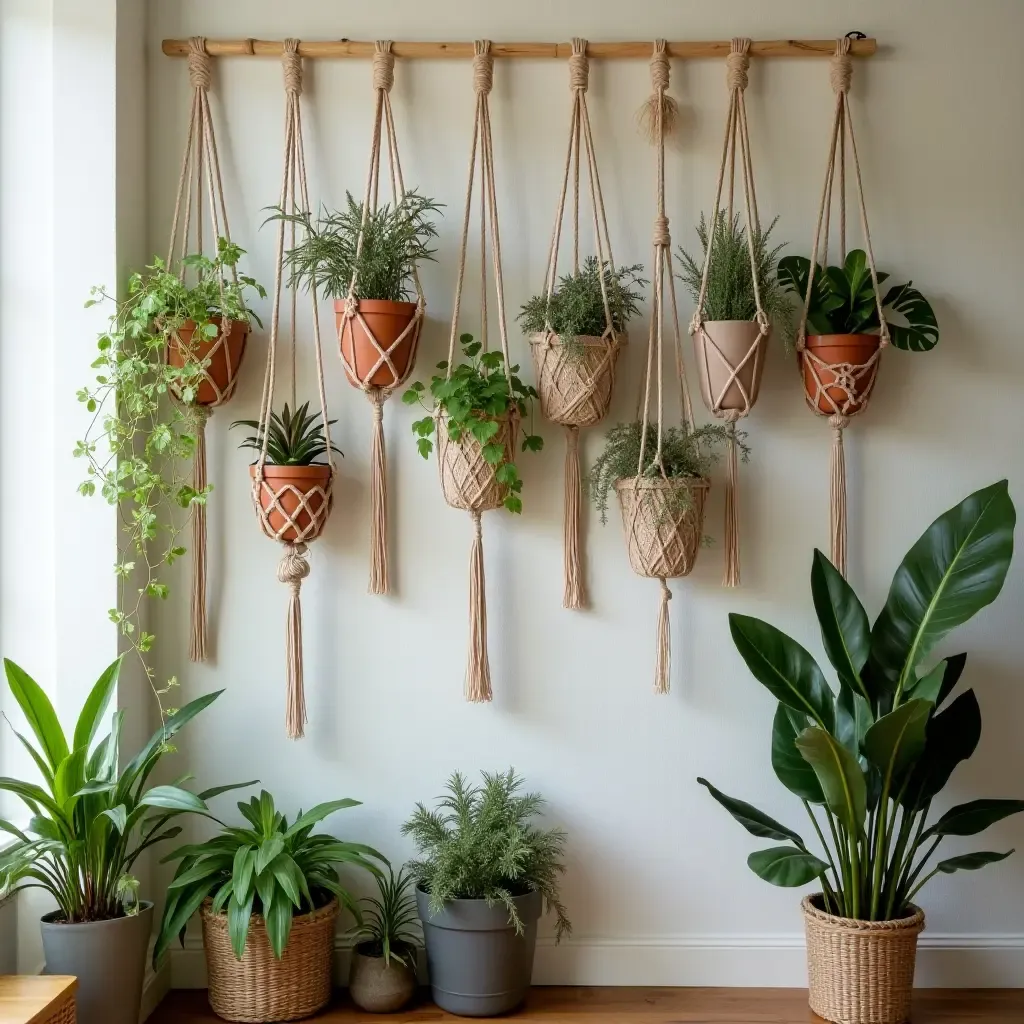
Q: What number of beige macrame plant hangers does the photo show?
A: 8